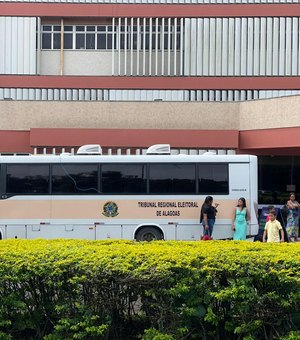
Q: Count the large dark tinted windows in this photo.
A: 5